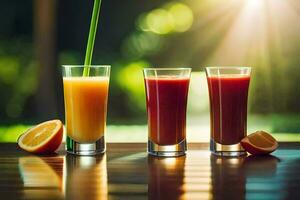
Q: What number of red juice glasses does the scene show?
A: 2